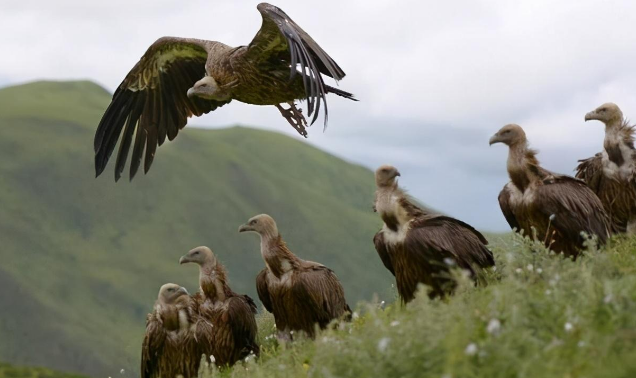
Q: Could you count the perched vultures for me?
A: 6